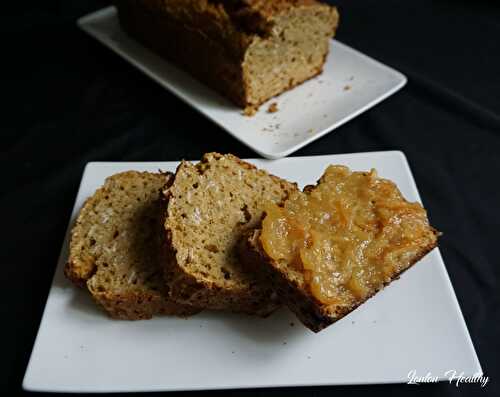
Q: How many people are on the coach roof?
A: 0